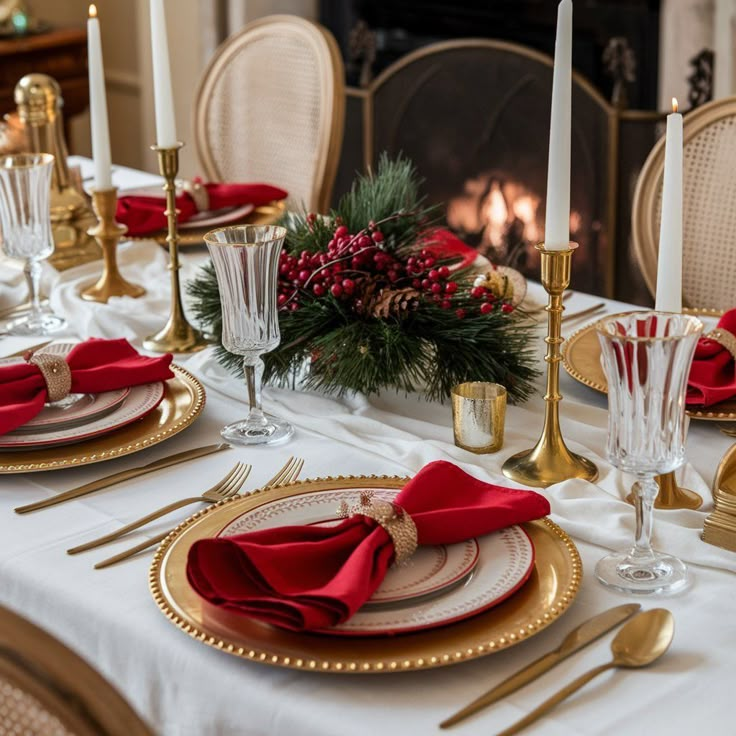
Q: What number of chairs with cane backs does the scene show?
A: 3